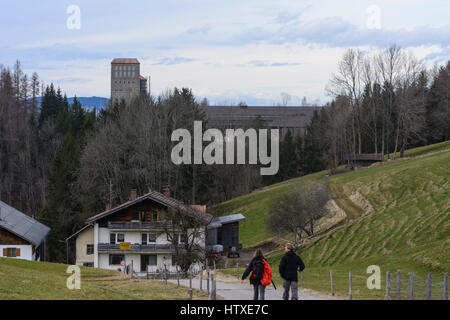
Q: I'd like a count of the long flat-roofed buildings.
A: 1